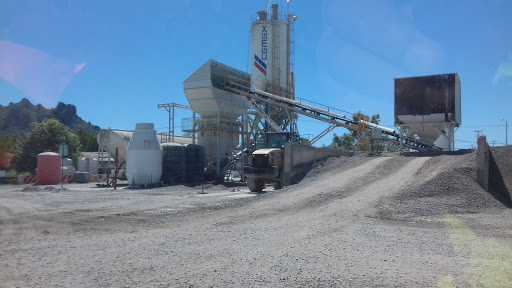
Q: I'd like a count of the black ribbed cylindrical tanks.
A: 2